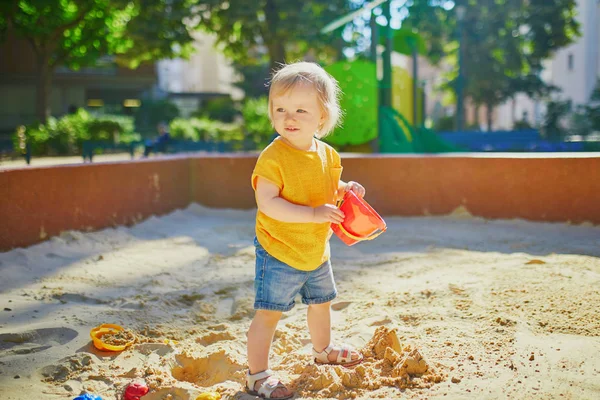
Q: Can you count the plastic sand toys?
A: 5